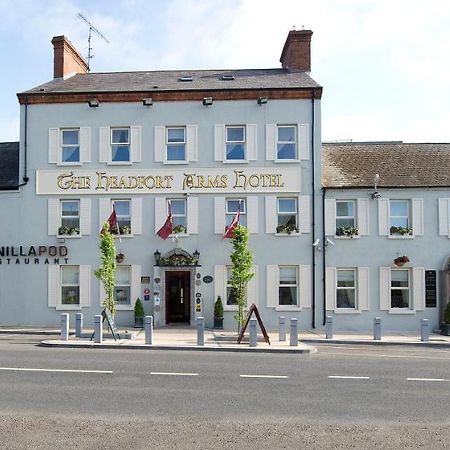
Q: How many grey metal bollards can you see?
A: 11